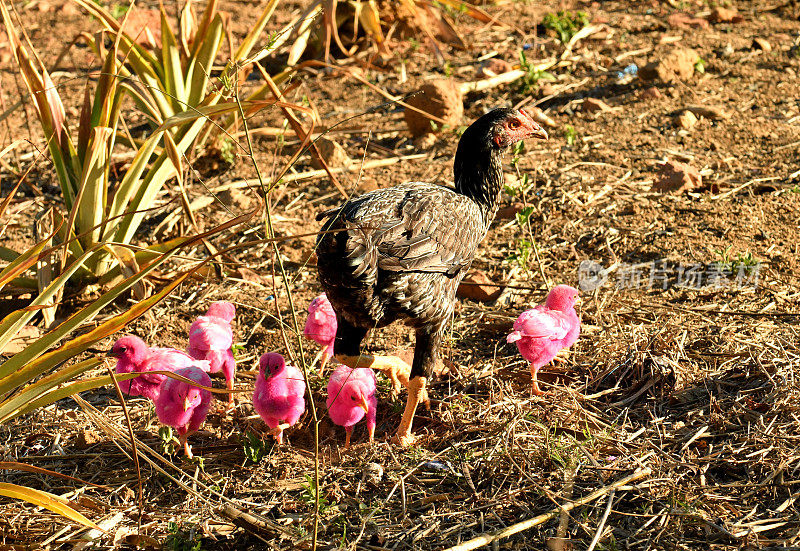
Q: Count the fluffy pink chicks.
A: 7